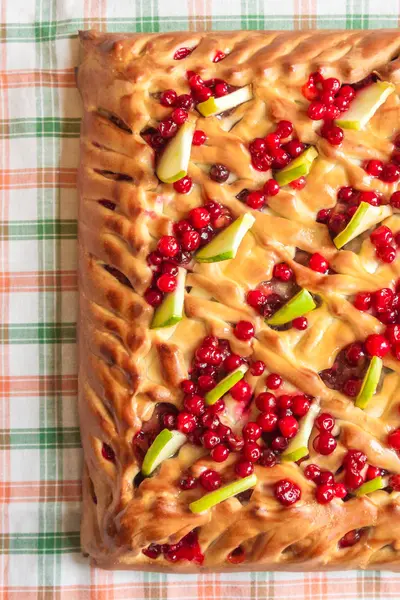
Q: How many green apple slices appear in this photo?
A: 14